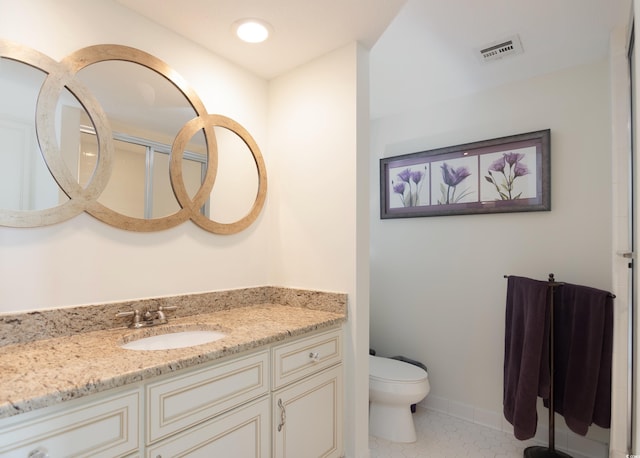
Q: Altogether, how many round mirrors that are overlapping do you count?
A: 3